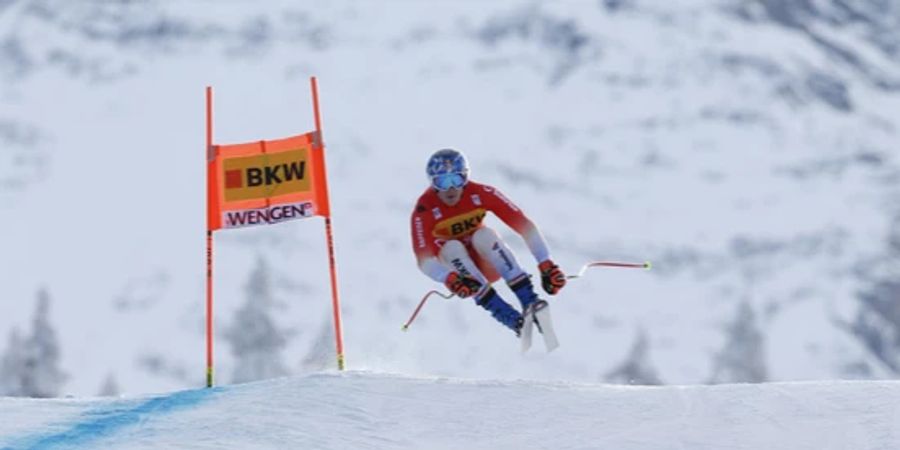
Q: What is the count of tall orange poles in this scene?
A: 2